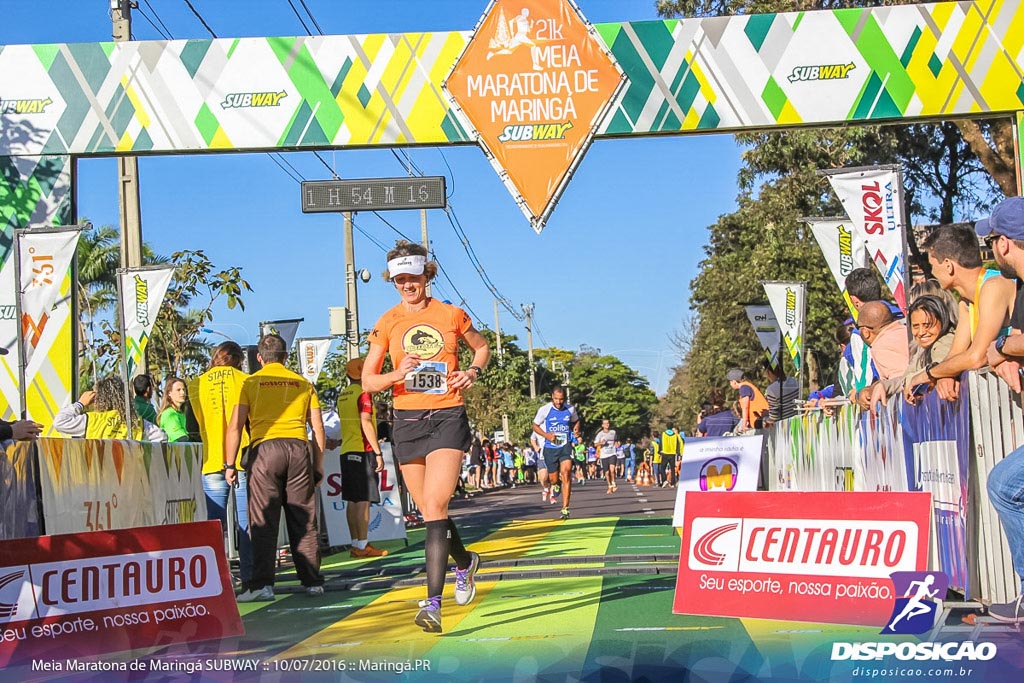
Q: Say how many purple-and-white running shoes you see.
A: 2